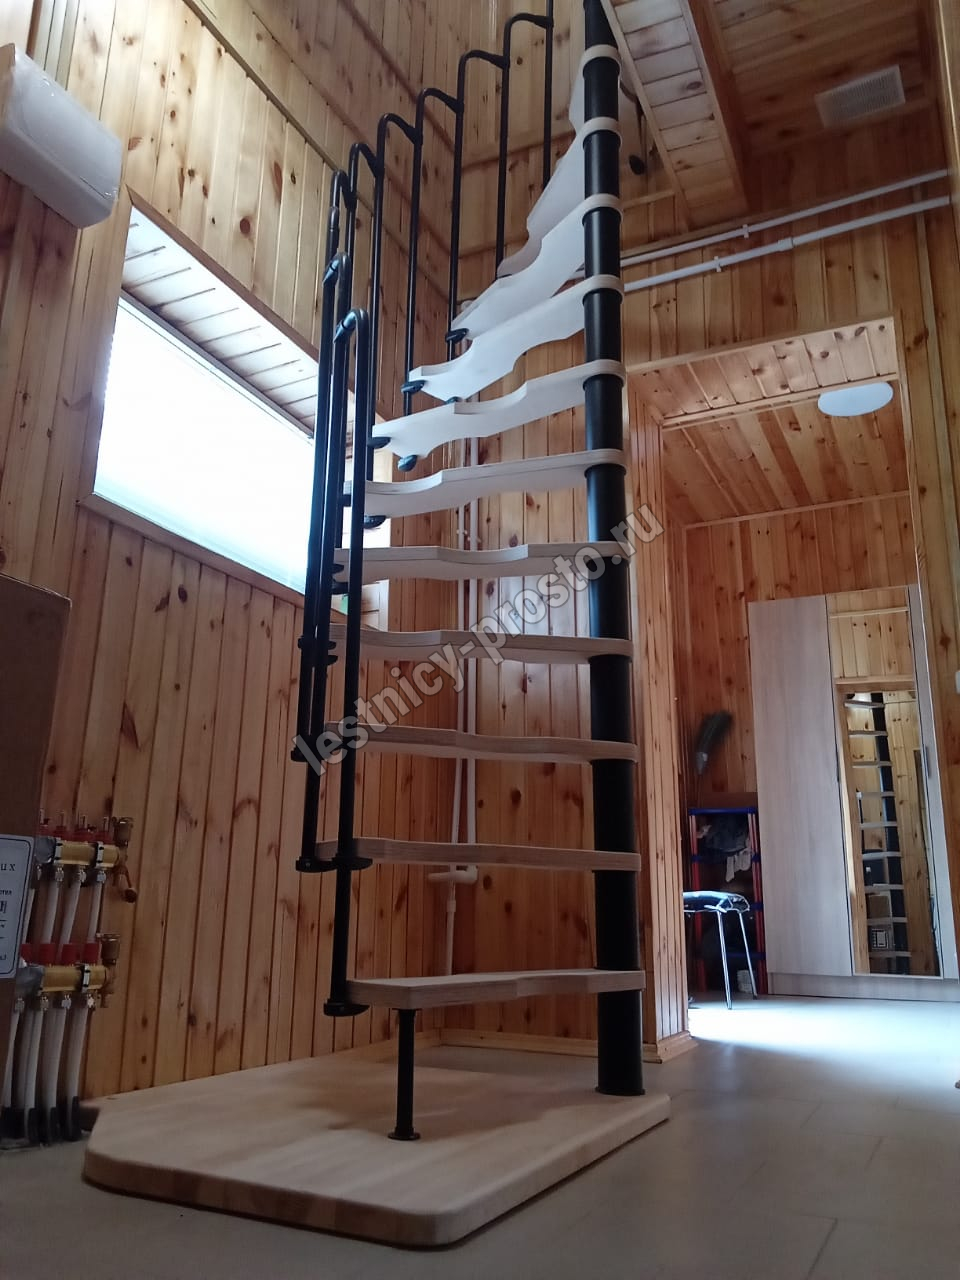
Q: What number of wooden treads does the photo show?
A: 11